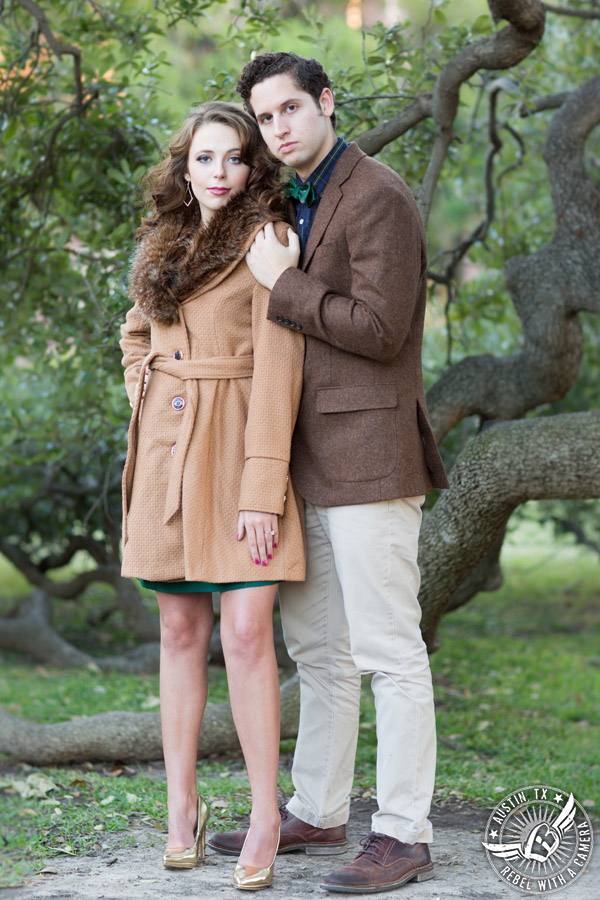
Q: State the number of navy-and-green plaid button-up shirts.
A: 1